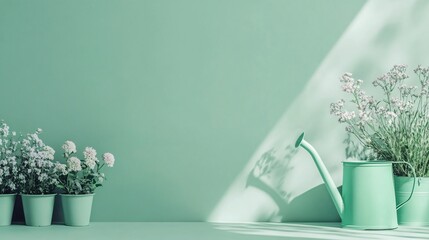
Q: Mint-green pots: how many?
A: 4